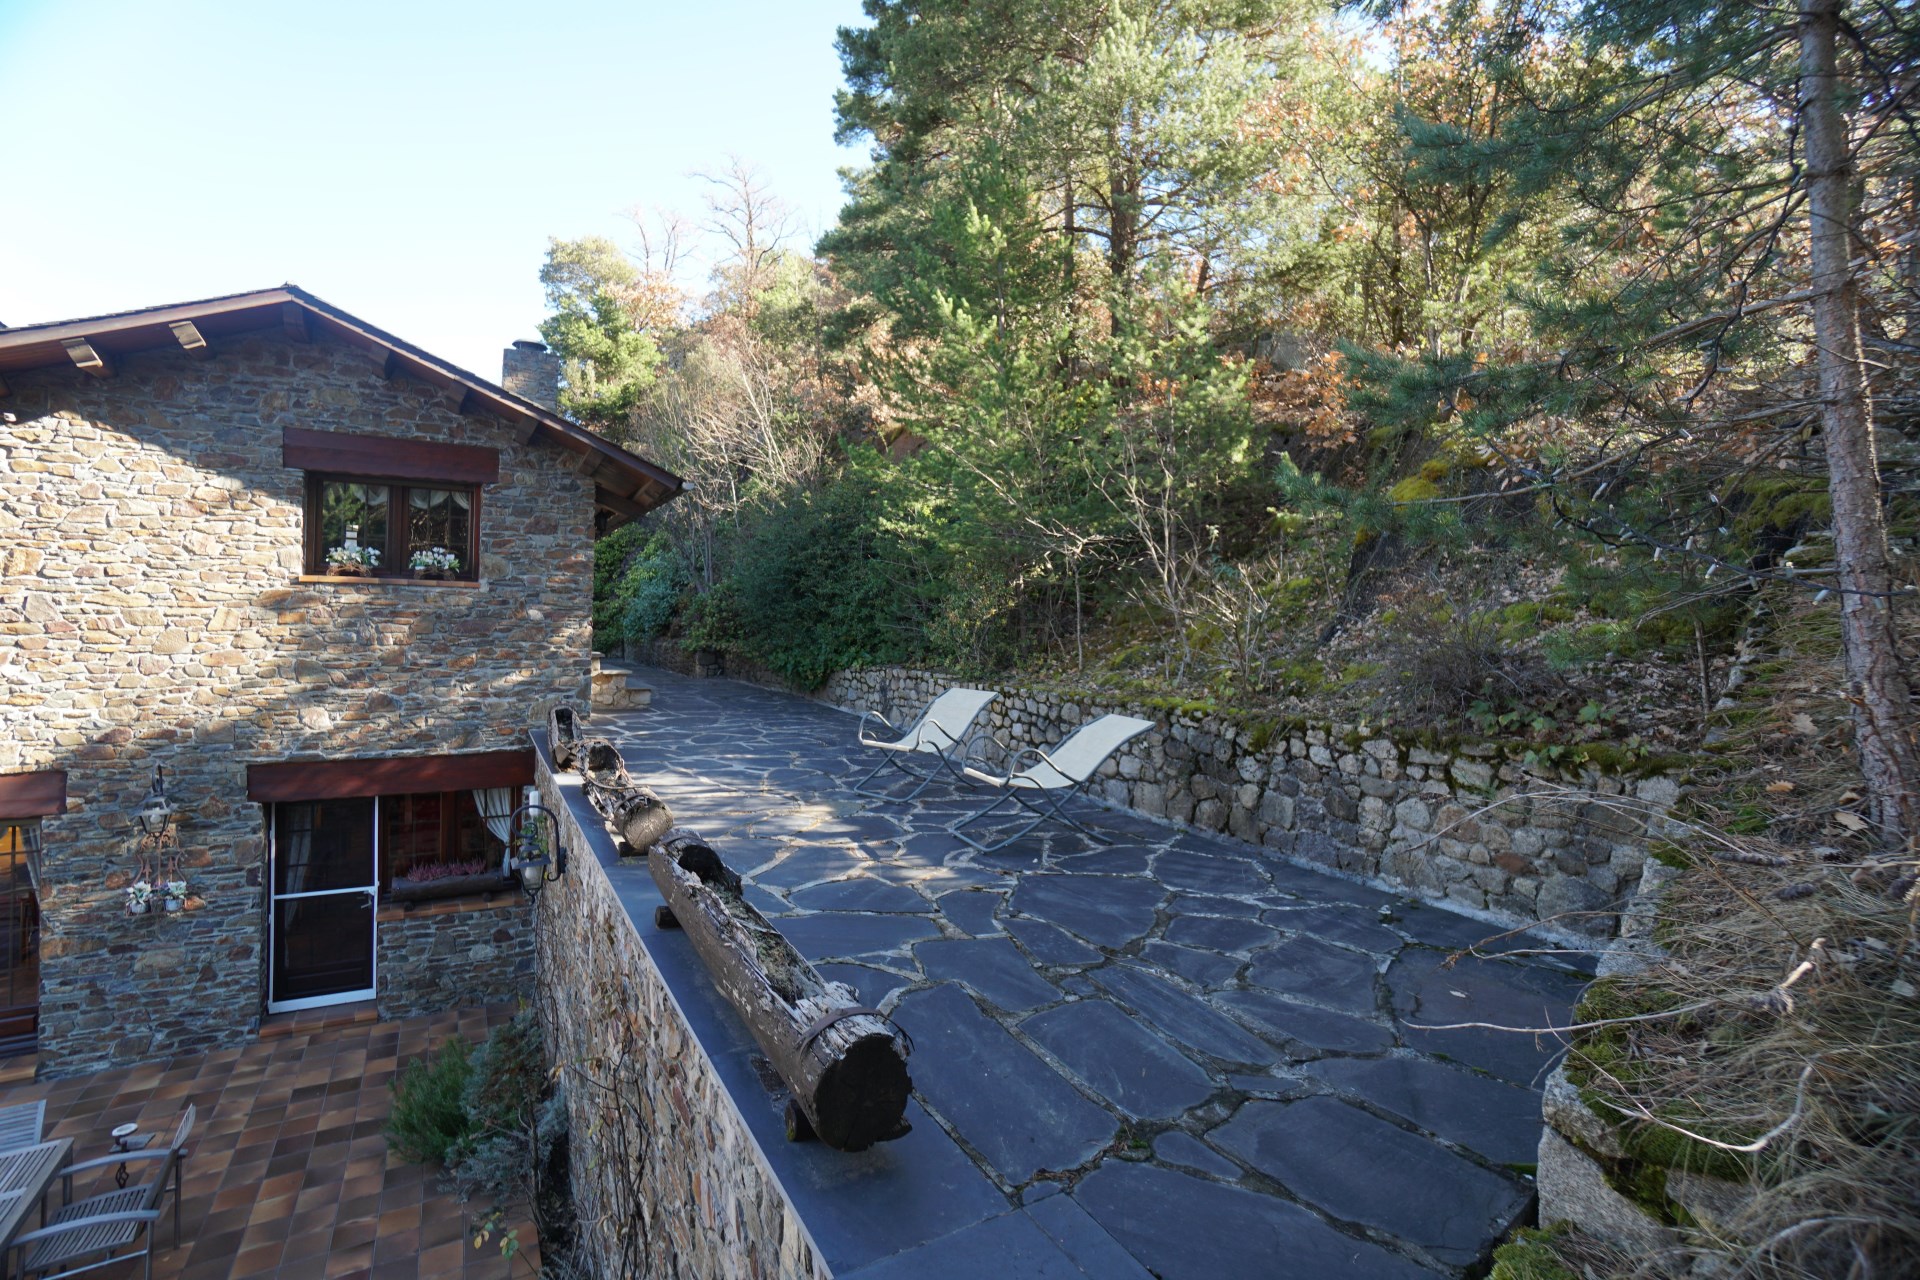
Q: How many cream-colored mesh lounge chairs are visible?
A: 2